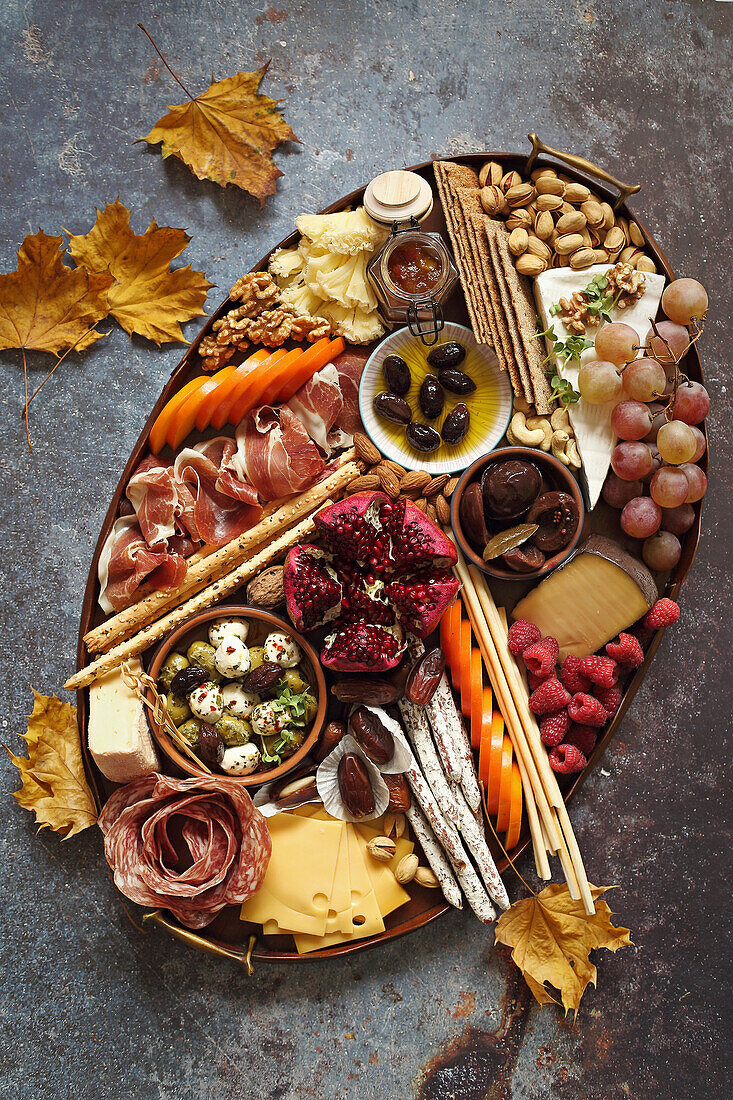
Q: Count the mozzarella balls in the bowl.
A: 7